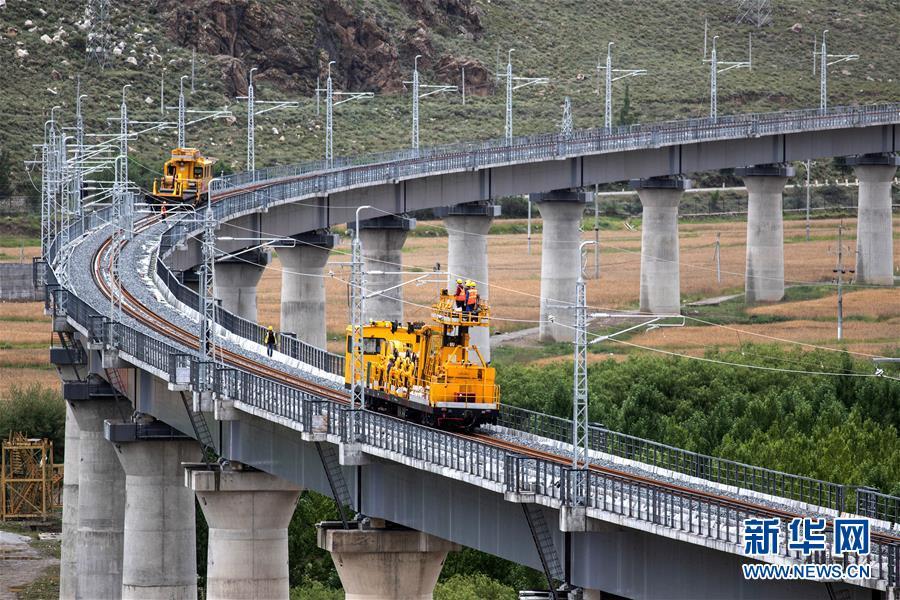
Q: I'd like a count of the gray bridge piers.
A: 13